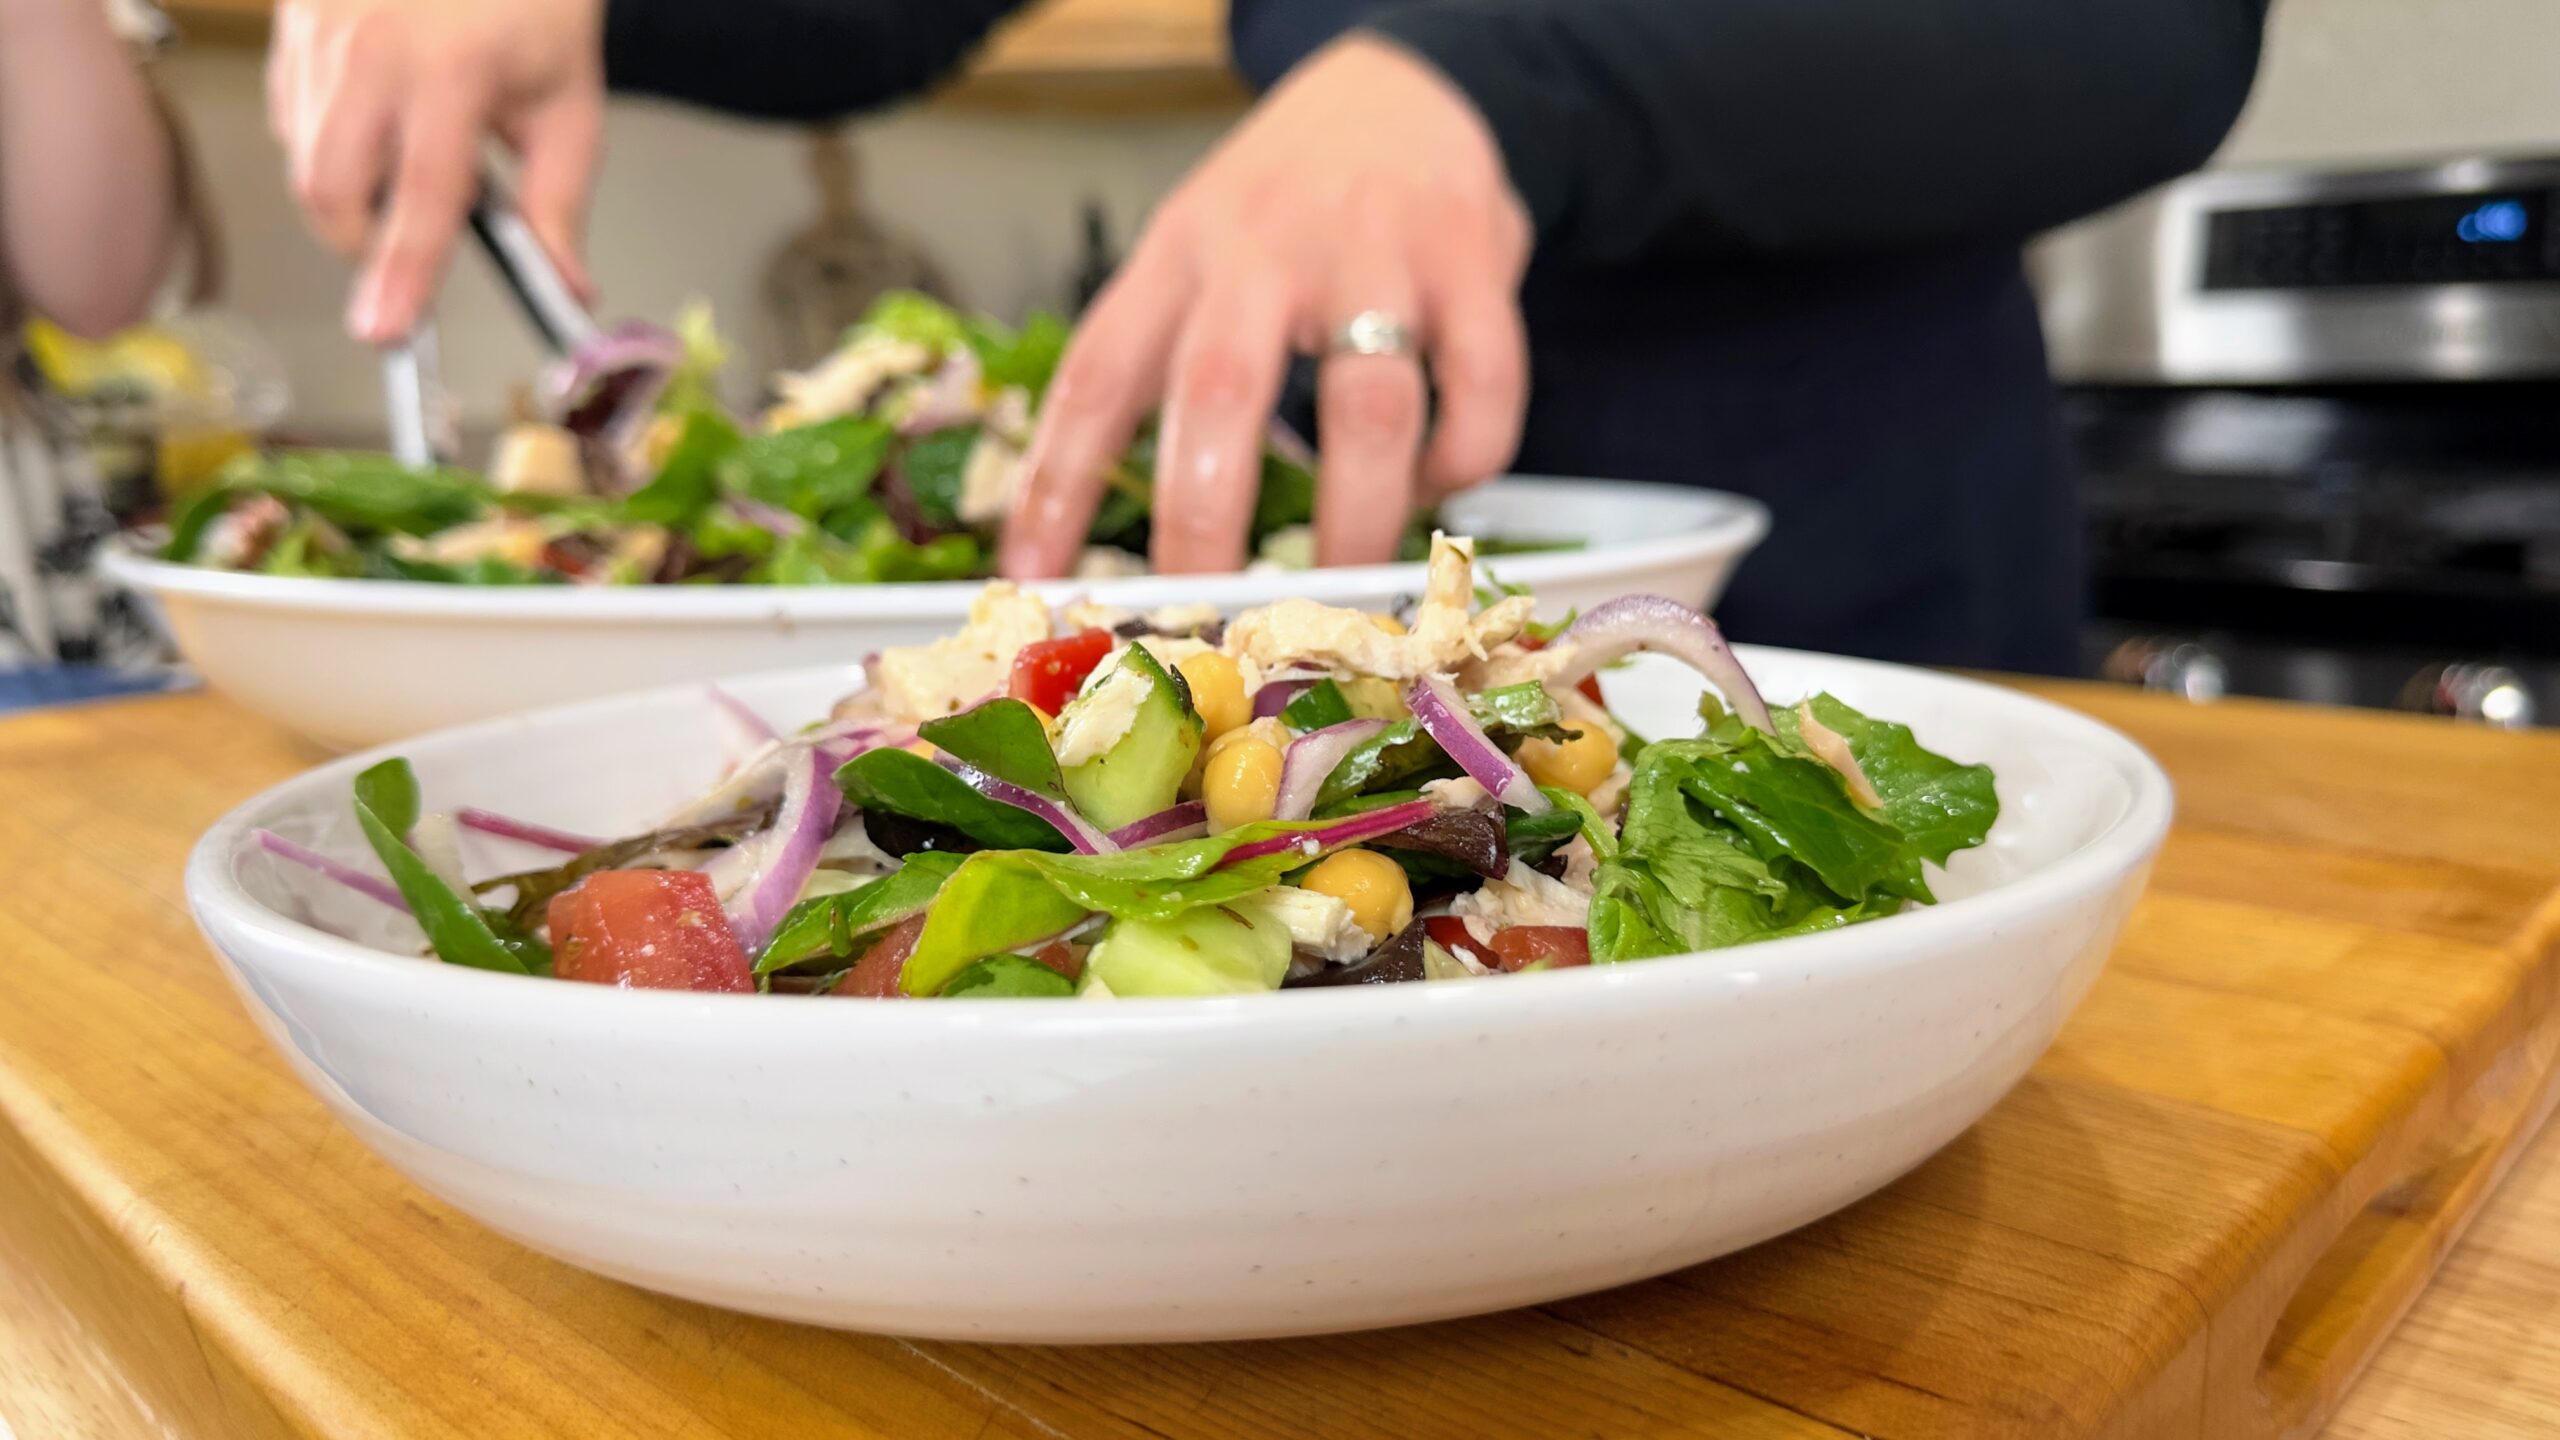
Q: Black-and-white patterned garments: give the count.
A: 1